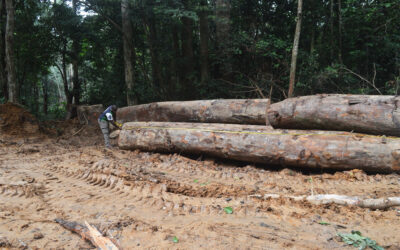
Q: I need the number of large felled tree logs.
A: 3